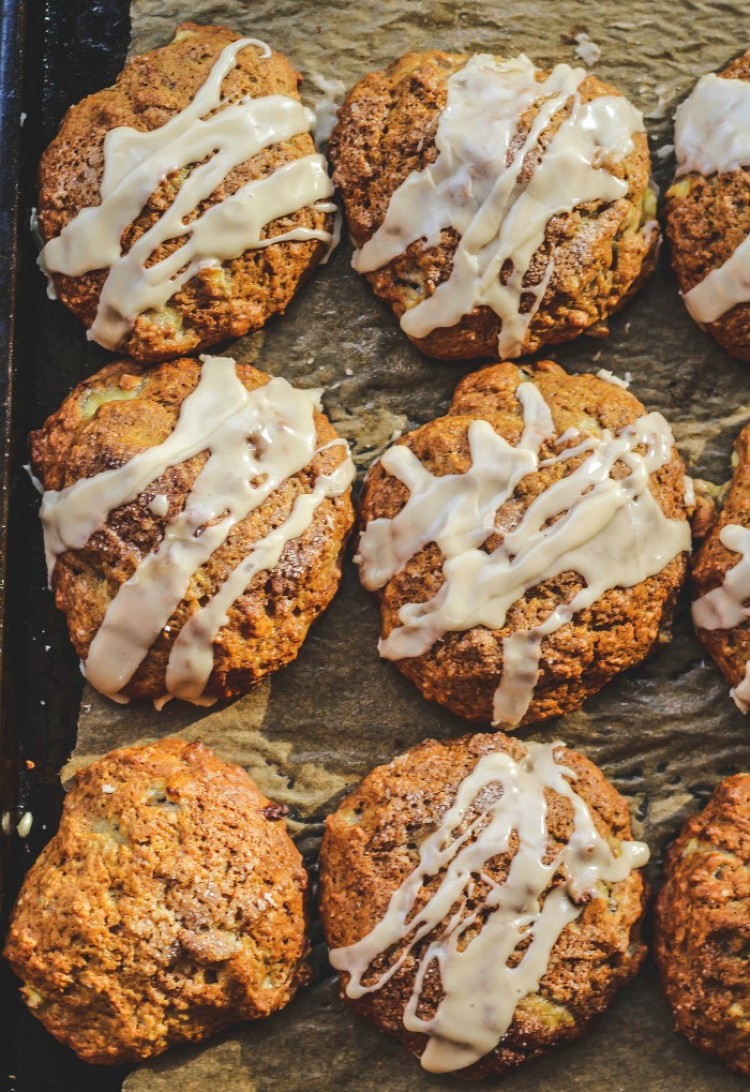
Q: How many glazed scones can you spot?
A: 7